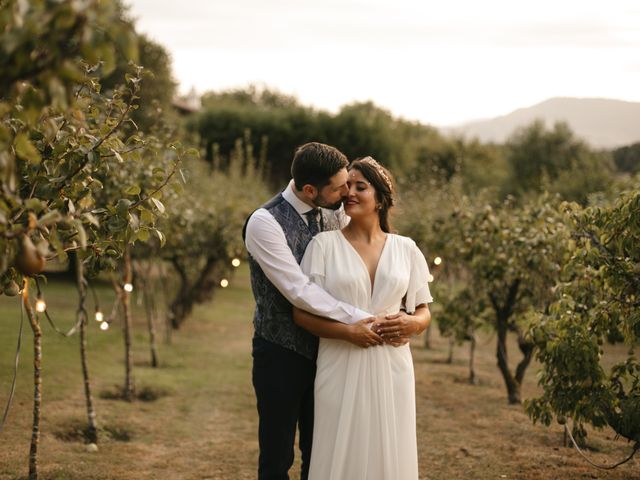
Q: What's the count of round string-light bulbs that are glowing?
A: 8